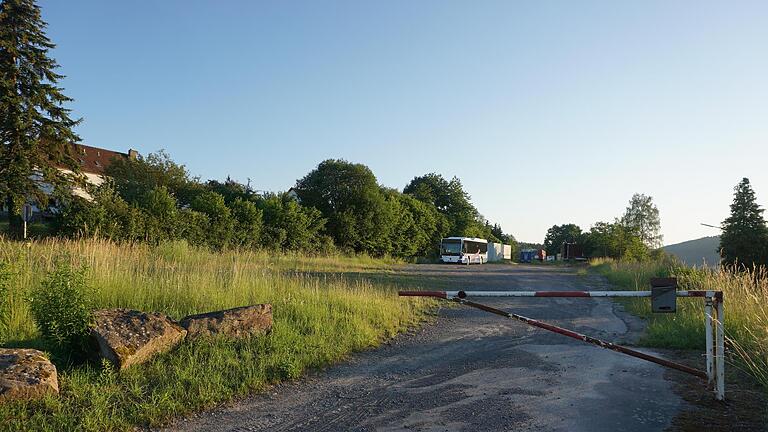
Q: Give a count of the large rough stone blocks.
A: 3